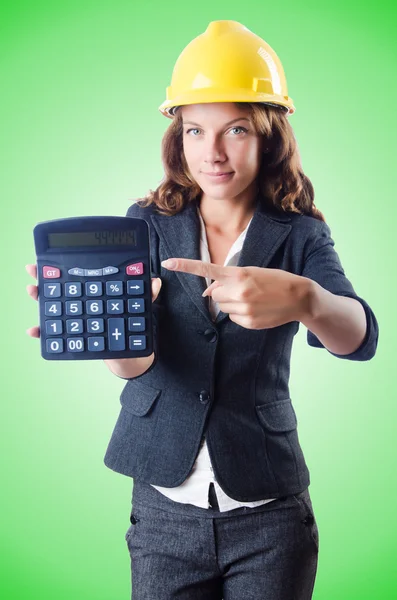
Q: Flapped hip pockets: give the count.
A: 2